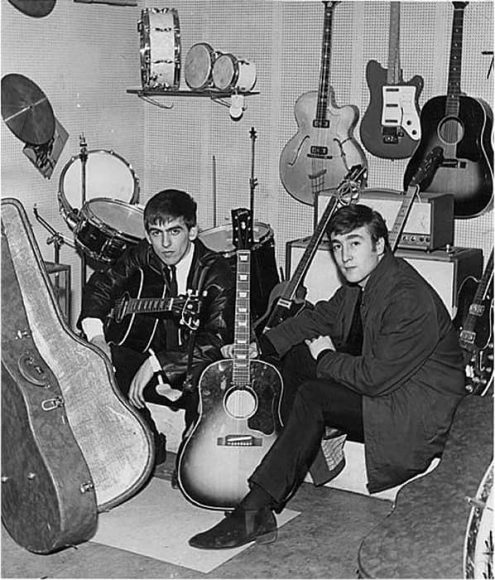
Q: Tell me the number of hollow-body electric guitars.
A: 1